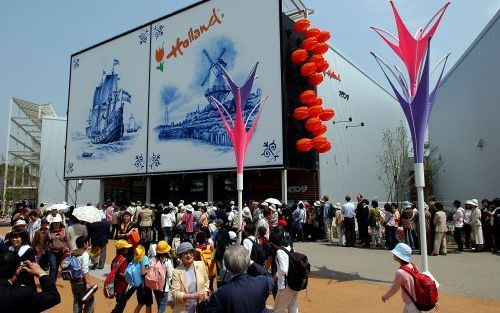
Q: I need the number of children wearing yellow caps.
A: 3